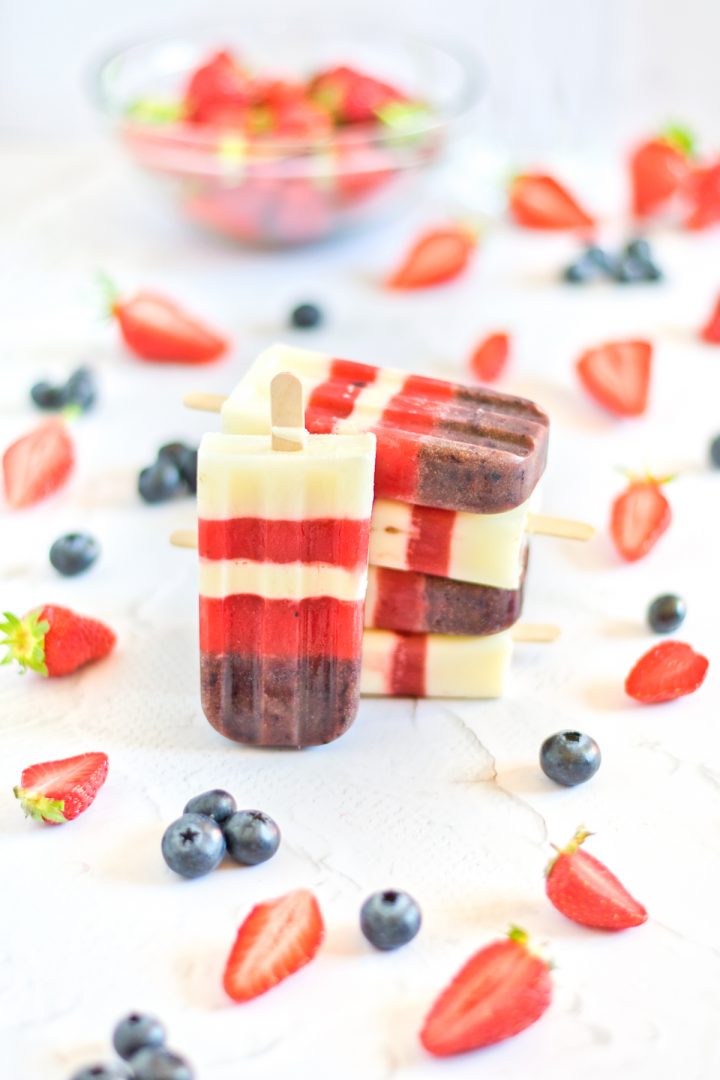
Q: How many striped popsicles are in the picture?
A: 5